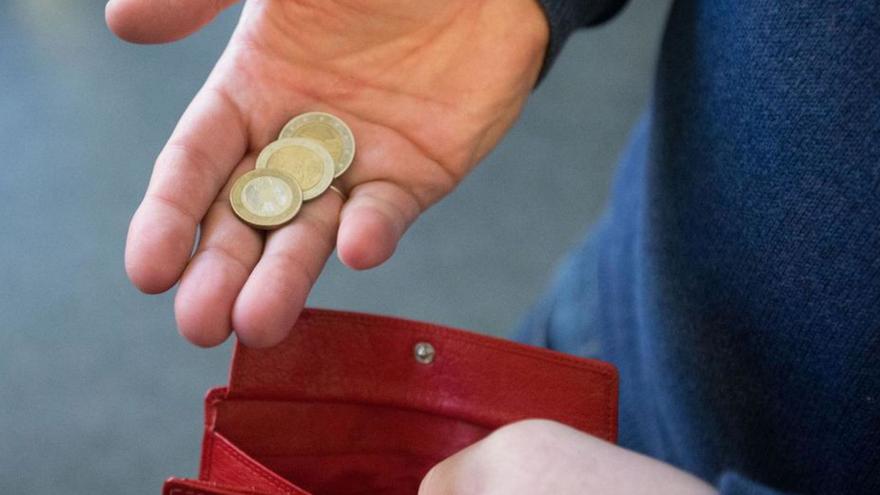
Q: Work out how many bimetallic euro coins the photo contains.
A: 3